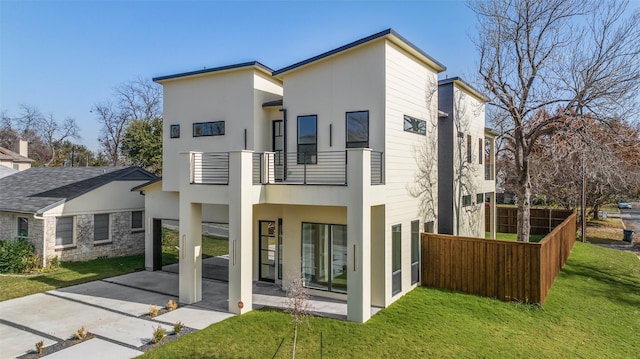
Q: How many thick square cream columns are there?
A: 3